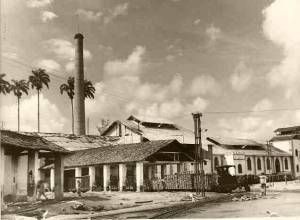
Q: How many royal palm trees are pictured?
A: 5